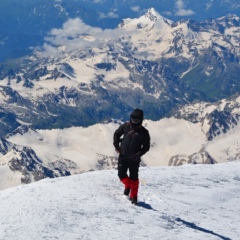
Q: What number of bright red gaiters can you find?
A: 2